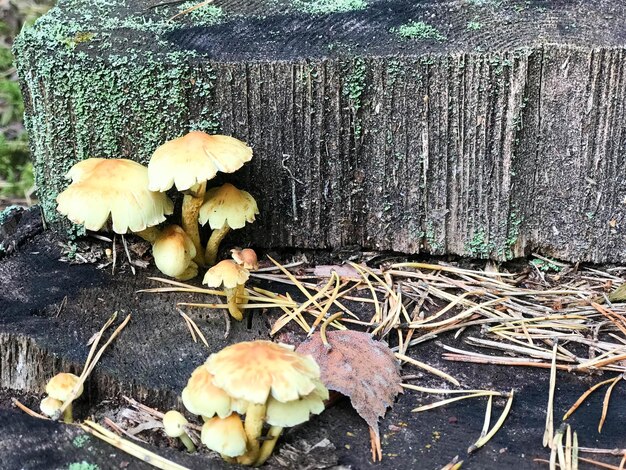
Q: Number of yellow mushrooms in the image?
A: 13